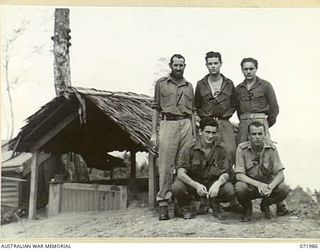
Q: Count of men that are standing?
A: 3